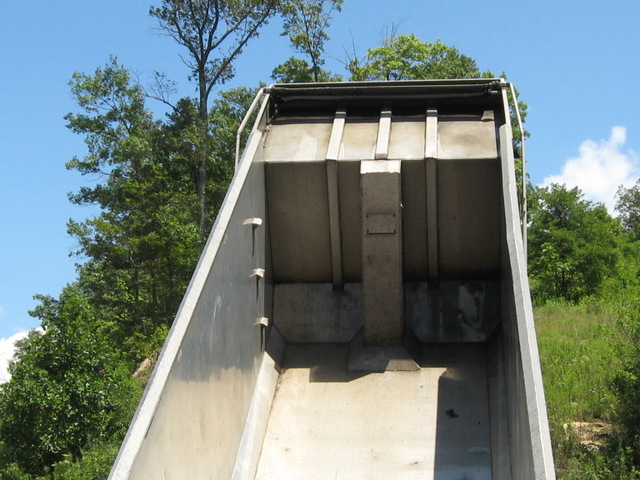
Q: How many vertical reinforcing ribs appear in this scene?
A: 3